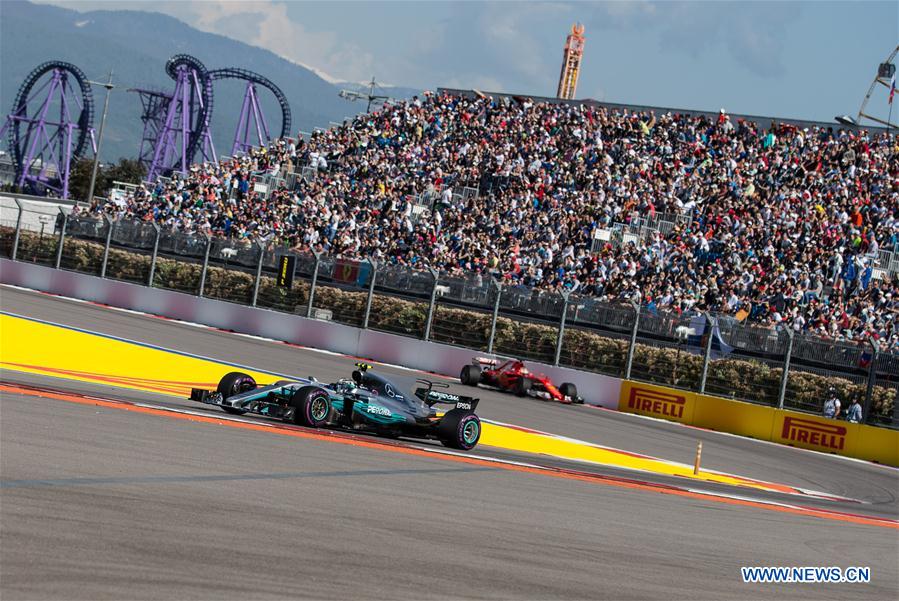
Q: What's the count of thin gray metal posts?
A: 15